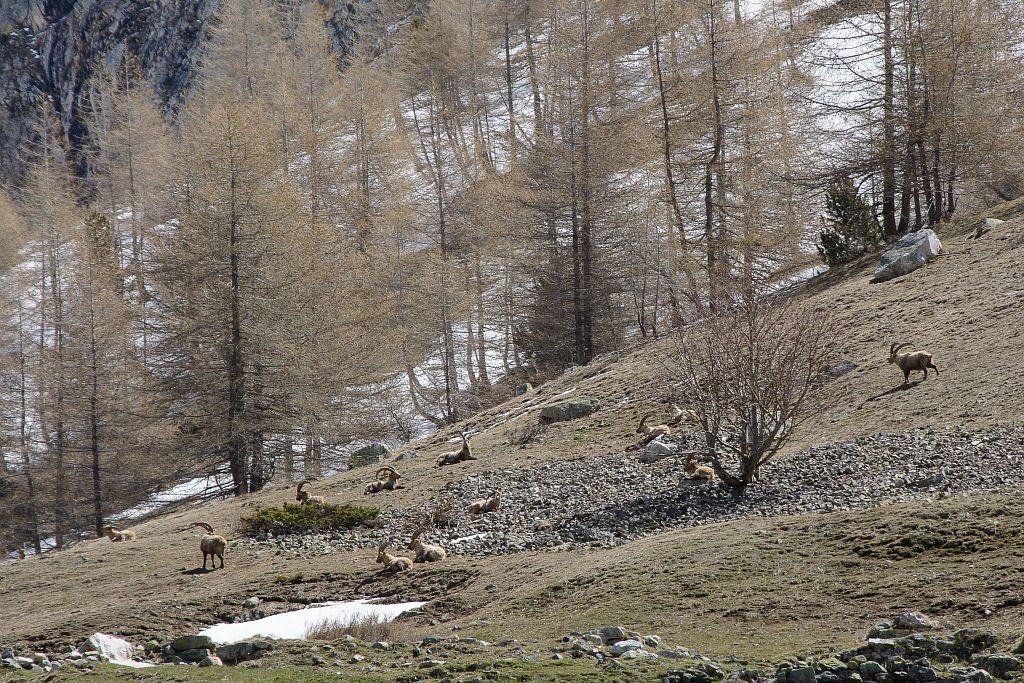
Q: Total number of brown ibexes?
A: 12